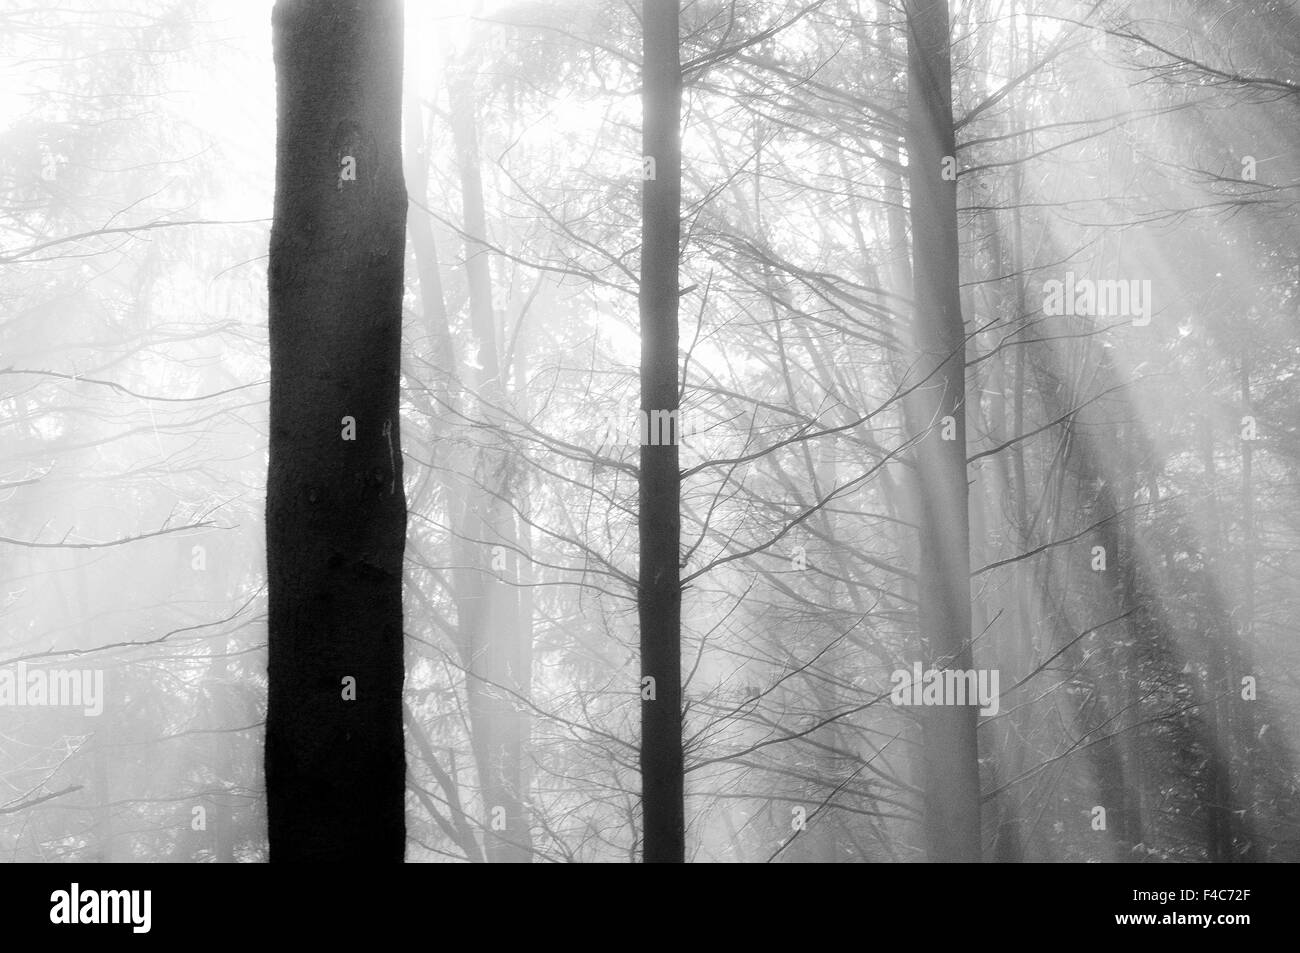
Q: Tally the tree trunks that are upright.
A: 3